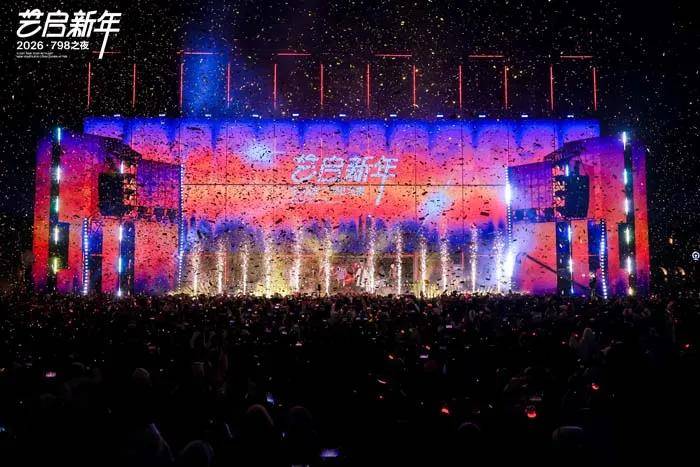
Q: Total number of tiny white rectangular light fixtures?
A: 11